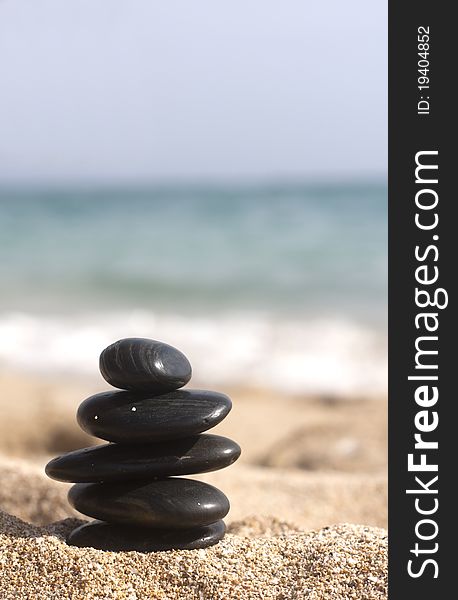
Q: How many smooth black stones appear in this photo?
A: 5